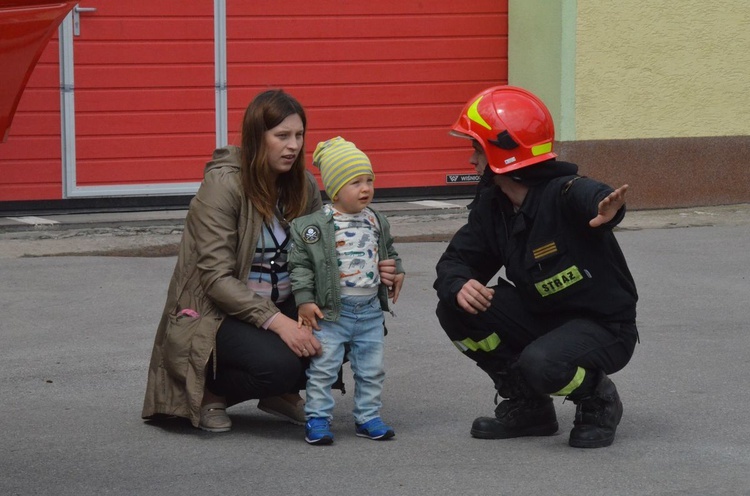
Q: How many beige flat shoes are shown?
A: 2